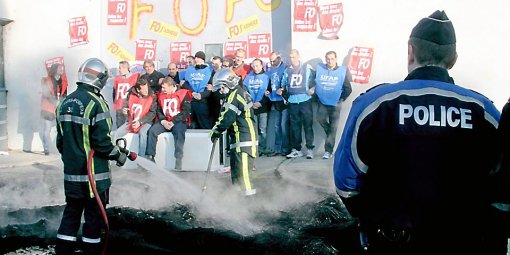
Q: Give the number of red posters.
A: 10